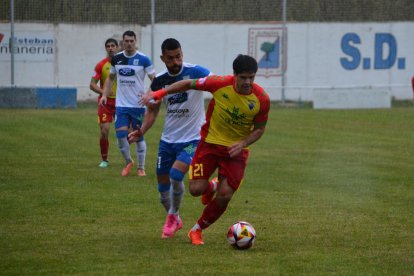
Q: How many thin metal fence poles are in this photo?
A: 3